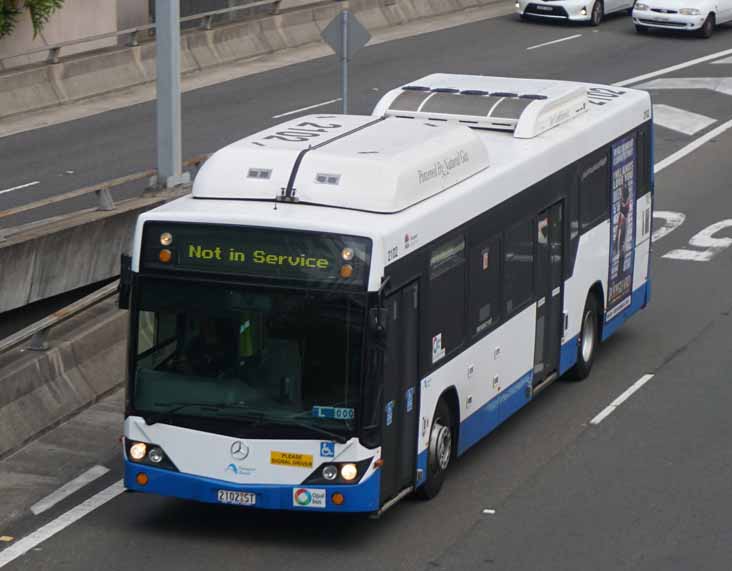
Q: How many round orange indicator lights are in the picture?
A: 4